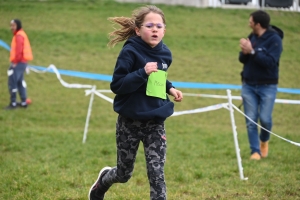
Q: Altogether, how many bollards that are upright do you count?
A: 2